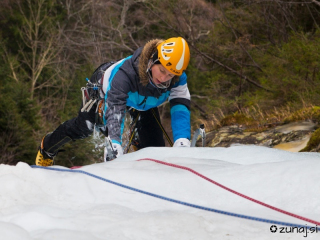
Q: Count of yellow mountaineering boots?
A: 1